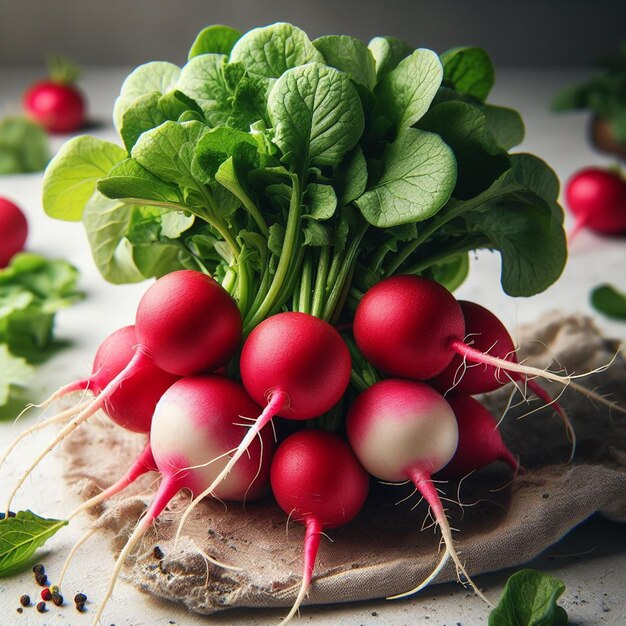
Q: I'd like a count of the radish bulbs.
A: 12